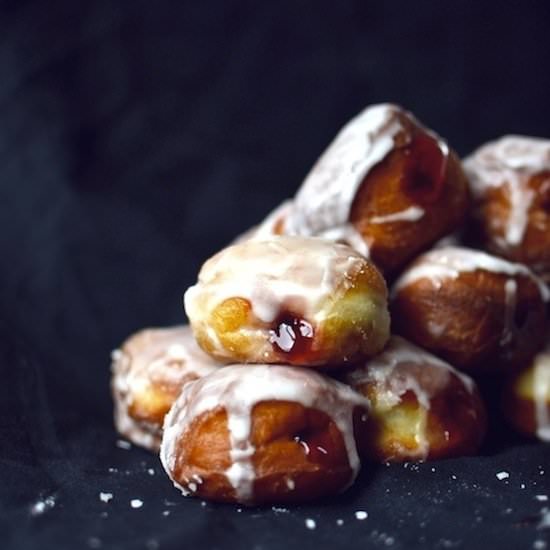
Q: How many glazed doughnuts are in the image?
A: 9